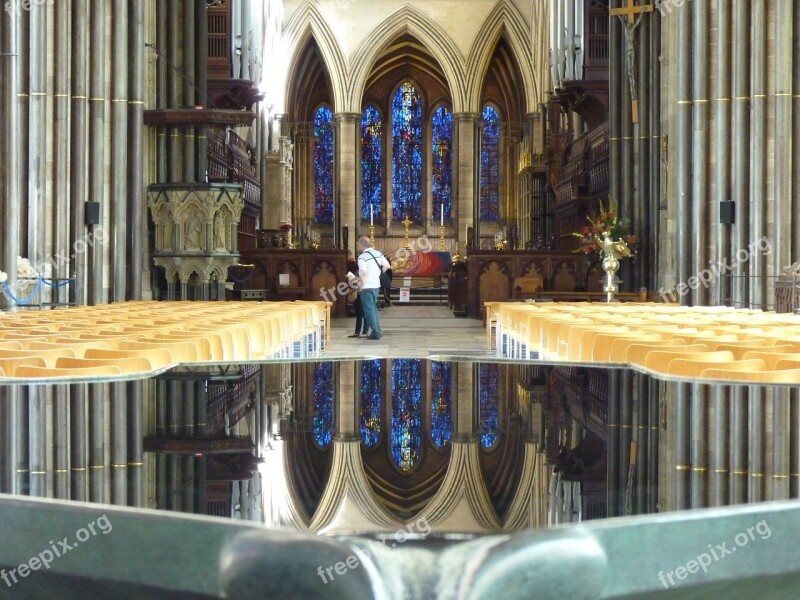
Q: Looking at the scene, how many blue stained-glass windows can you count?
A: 5